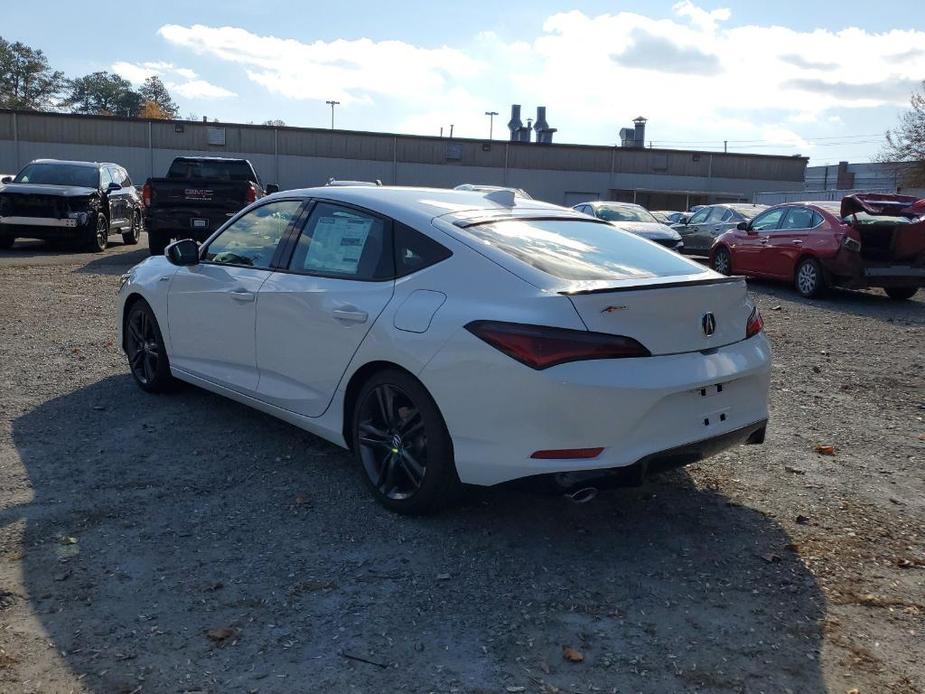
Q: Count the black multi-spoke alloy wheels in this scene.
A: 2